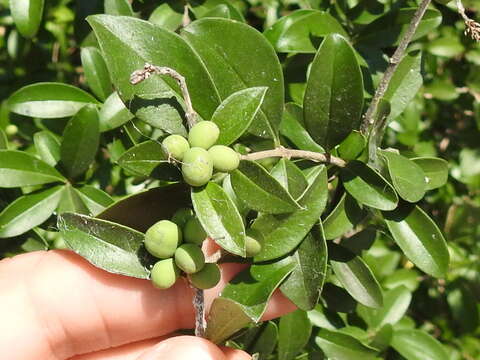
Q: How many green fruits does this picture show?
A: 11